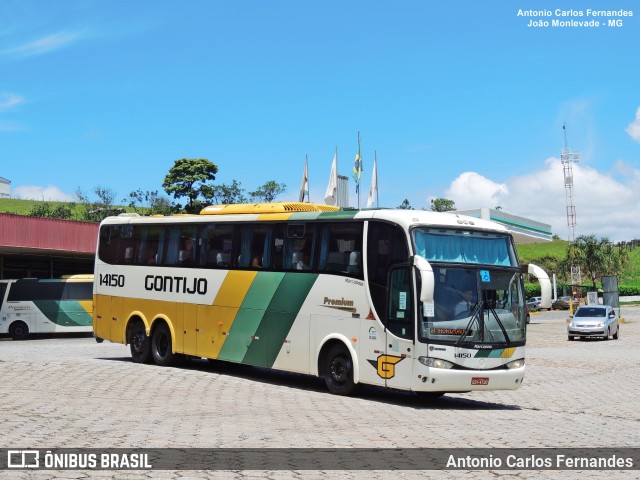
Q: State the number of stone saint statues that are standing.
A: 0